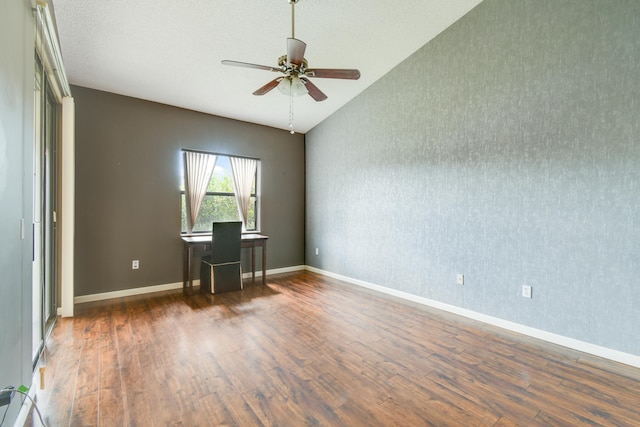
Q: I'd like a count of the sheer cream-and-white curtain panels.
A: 2